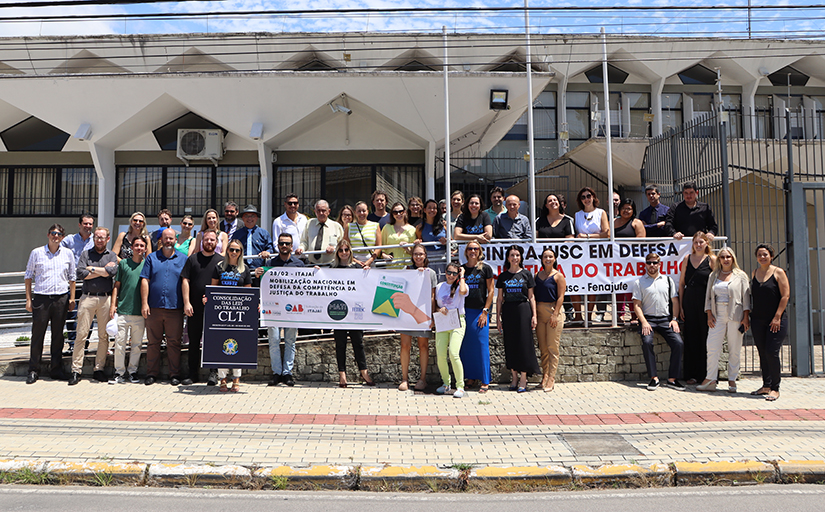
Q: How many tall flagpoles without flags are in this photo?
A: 3